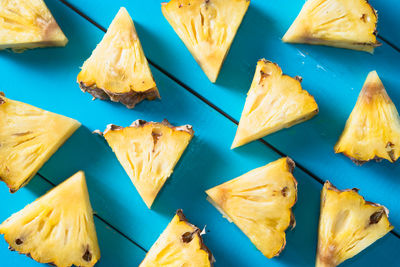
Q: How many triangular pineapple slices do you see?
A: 12